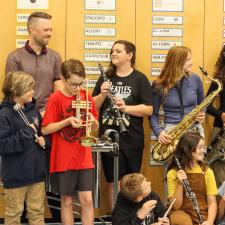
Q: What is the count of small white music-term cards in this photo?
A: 14